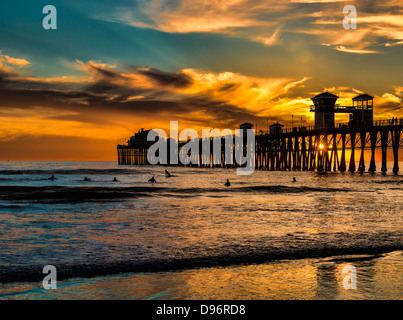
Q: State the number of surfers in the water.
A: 7